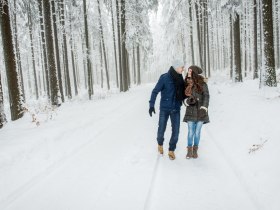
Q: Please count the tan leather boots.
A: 2